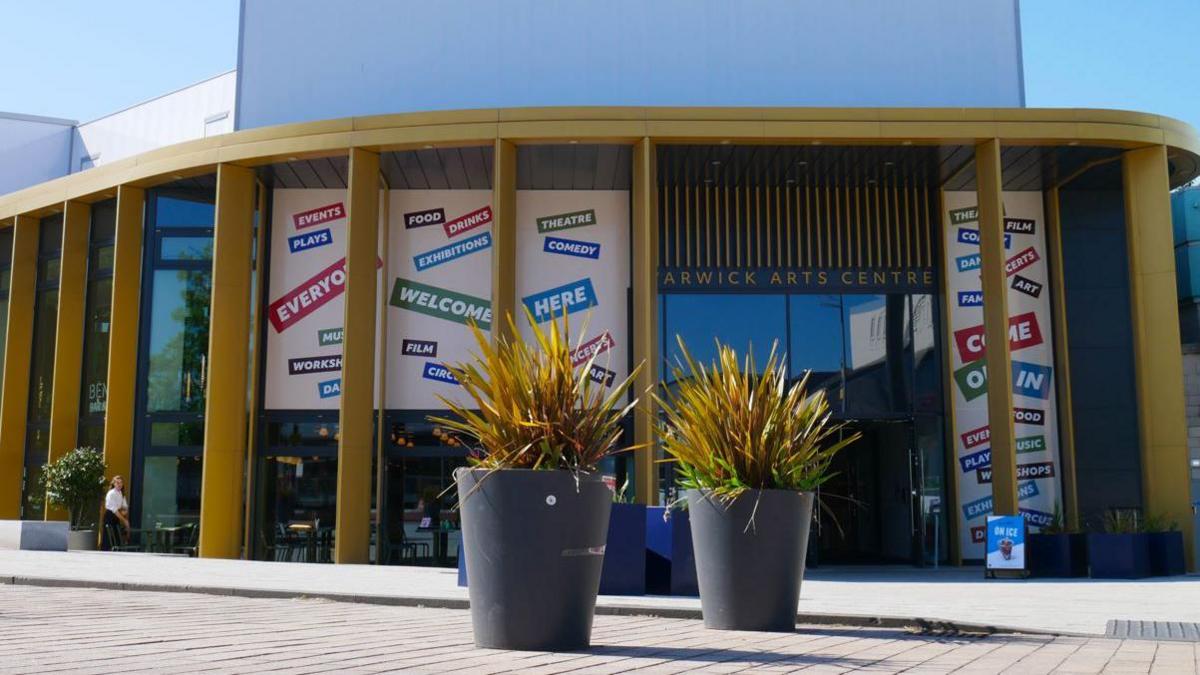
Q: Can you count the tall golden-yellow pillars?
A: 9